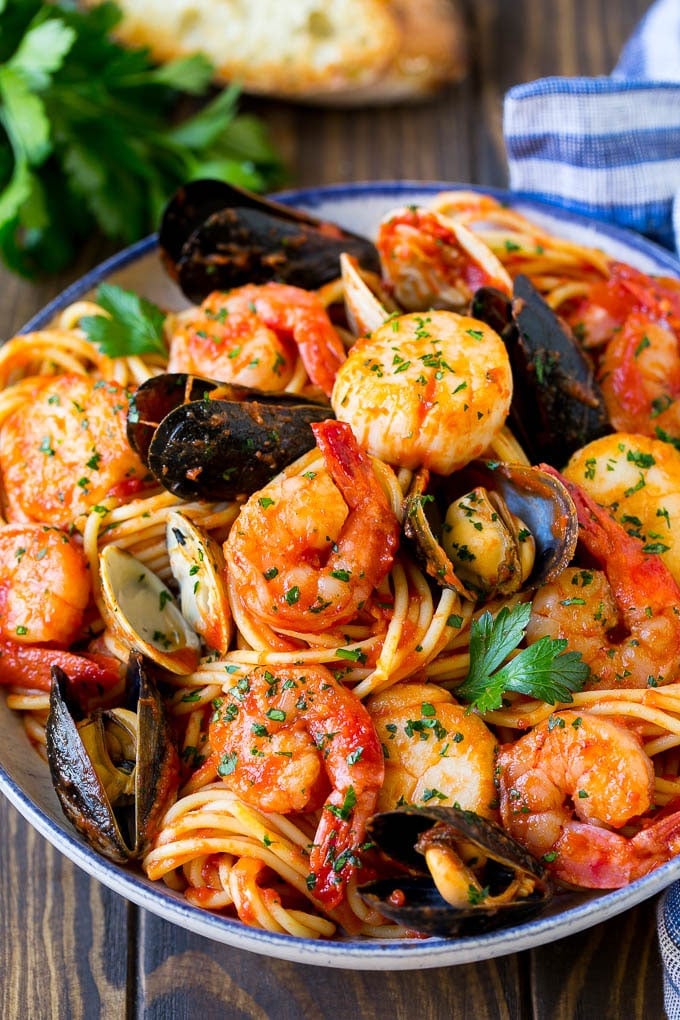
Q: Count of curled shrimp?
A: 7